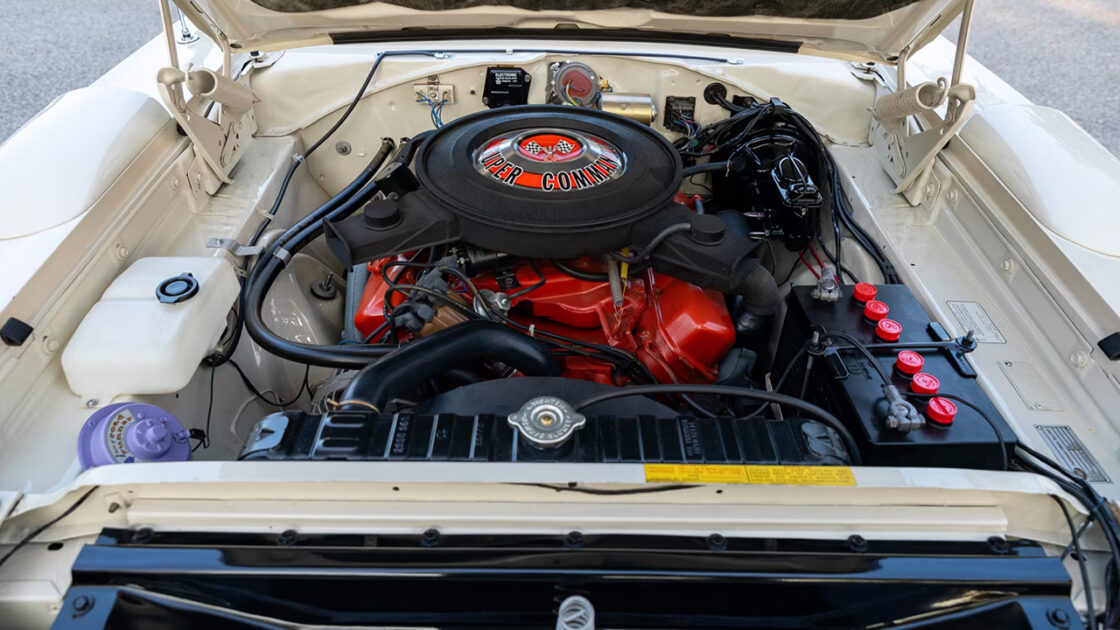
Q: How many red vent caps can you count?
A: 6